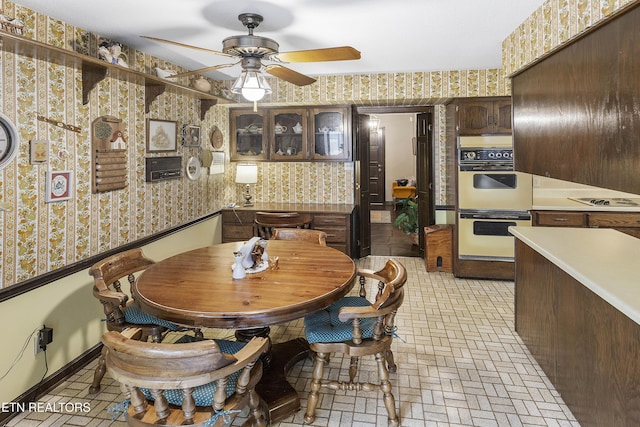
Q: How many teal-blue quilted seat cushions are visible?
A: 3